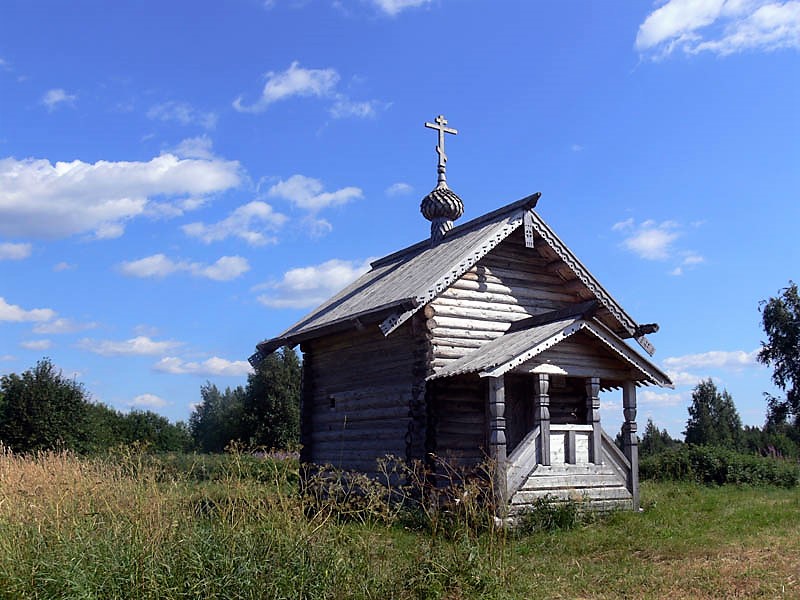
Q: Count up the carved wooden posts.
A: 4